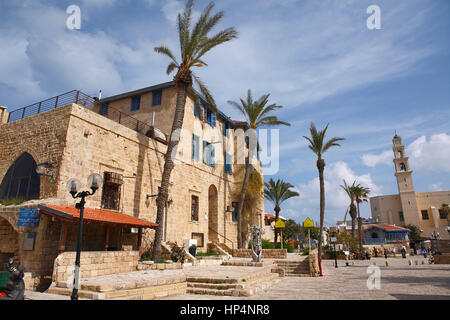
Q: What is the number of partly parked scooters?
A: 1